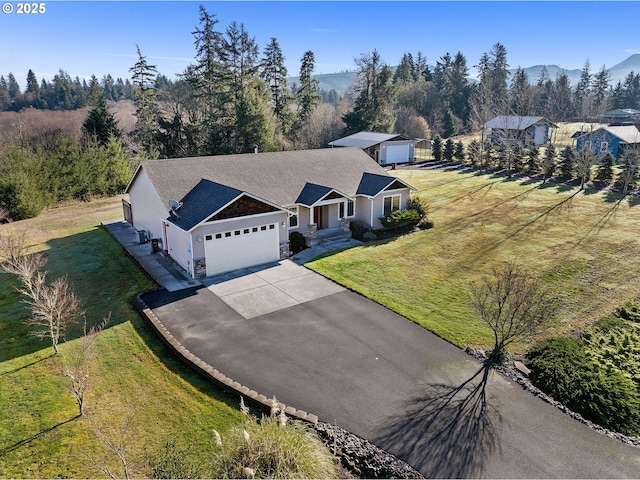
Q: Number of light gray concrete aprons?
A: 1